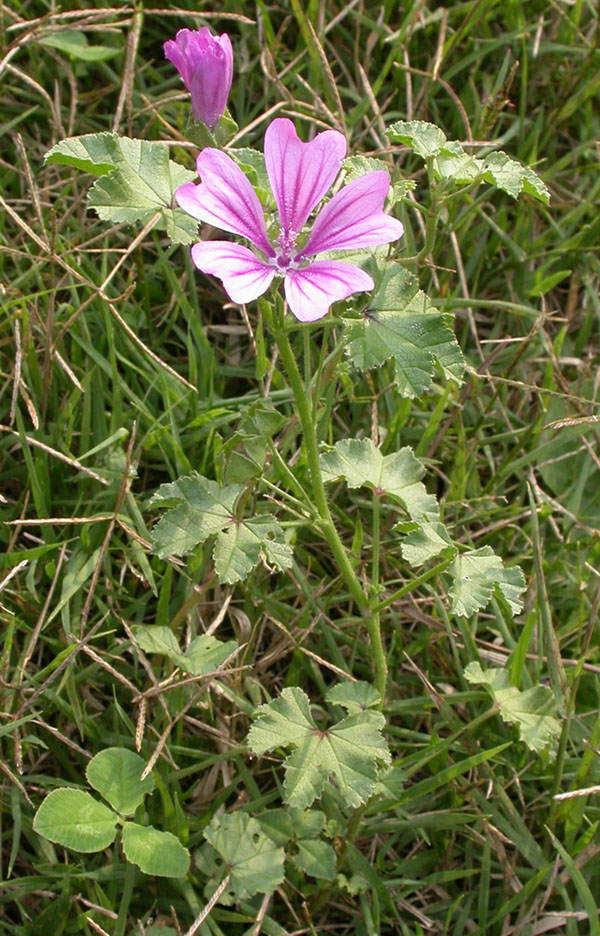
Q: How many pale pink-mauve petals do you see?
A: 5